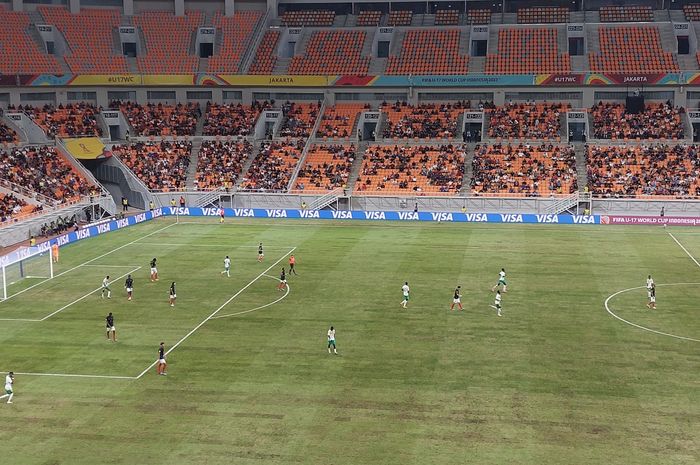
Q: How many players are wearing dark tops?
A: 9